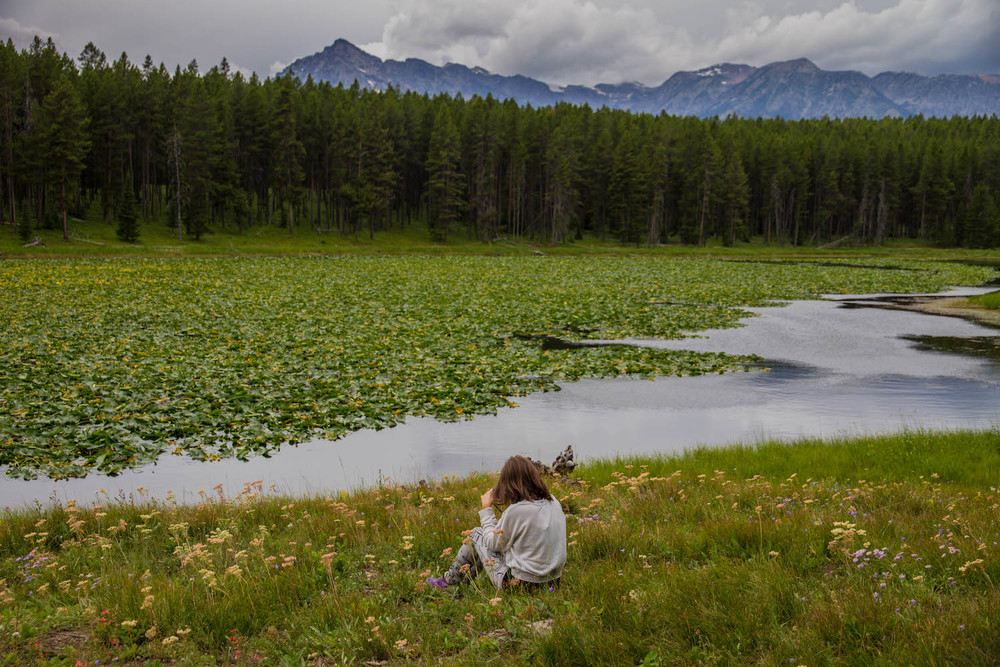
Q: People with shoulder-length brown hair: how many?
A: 1